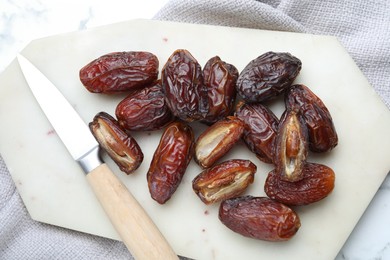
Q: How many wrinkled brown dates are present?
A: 14